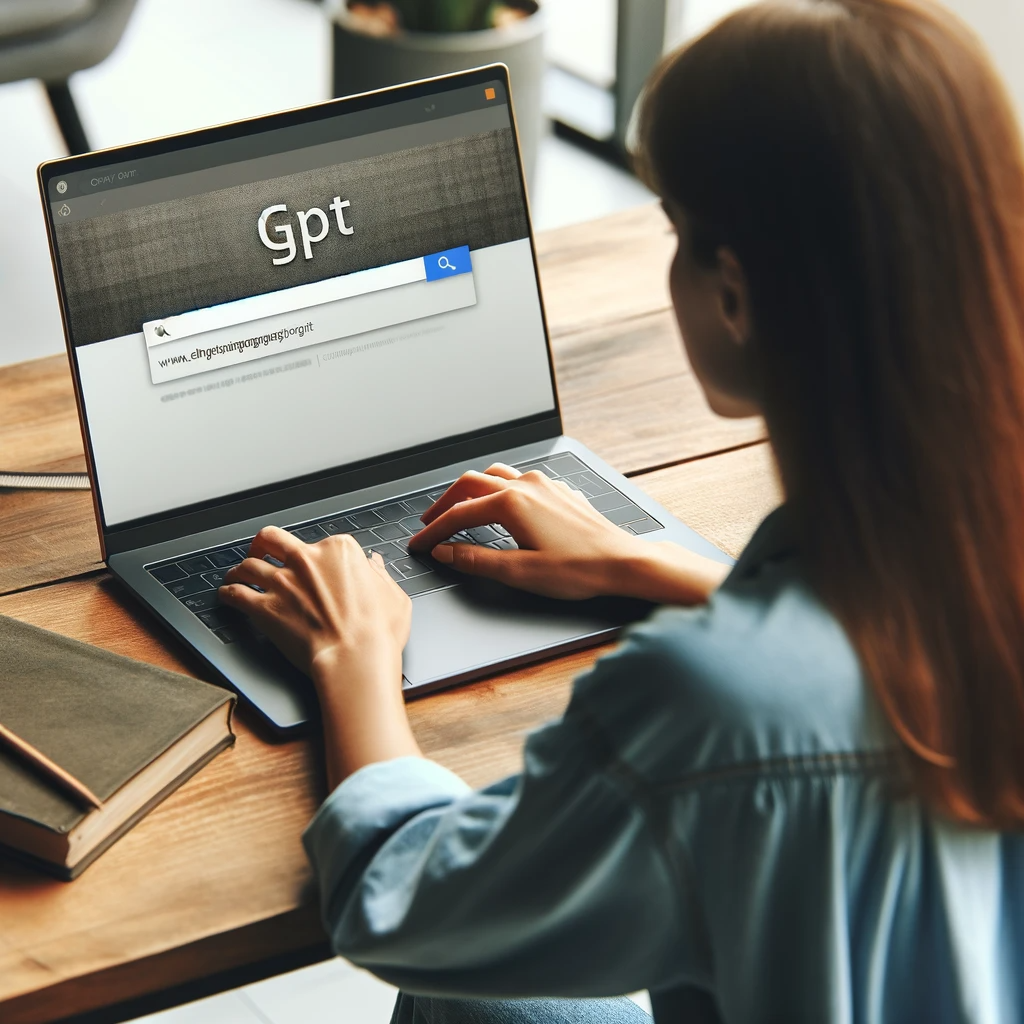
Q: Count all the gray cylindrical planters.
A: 1